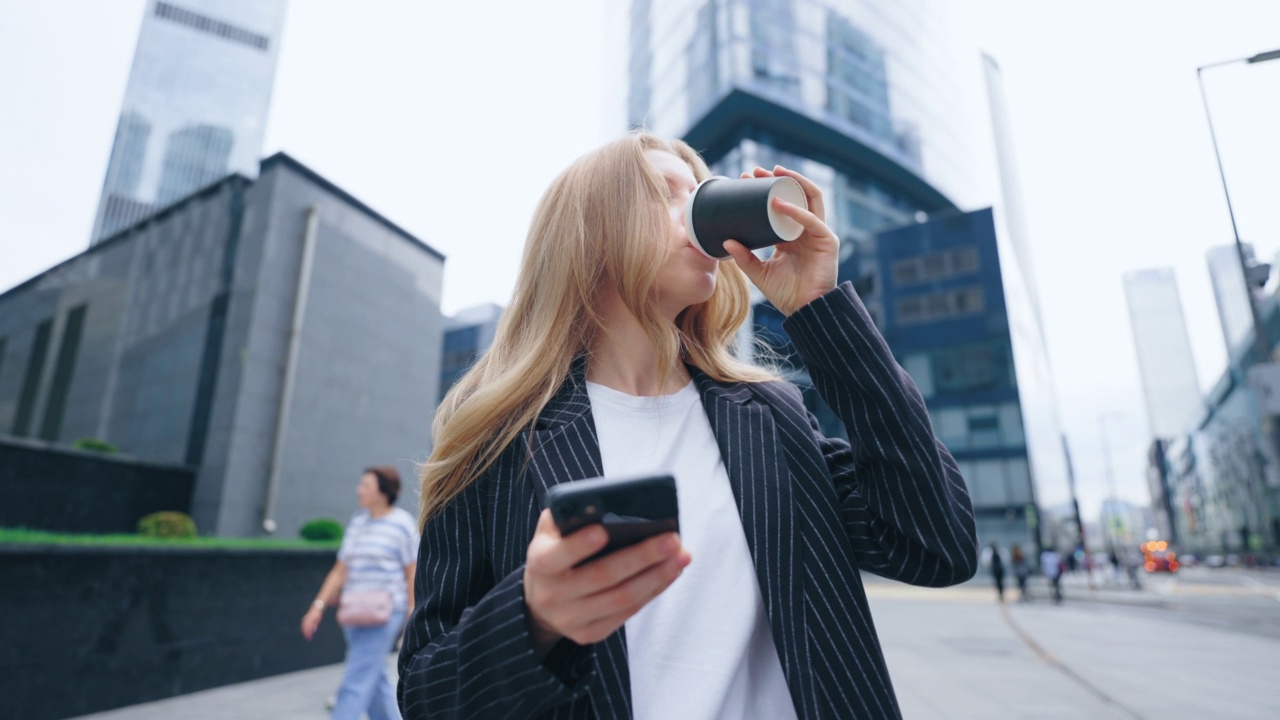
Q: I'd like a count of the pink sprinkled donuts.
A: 0